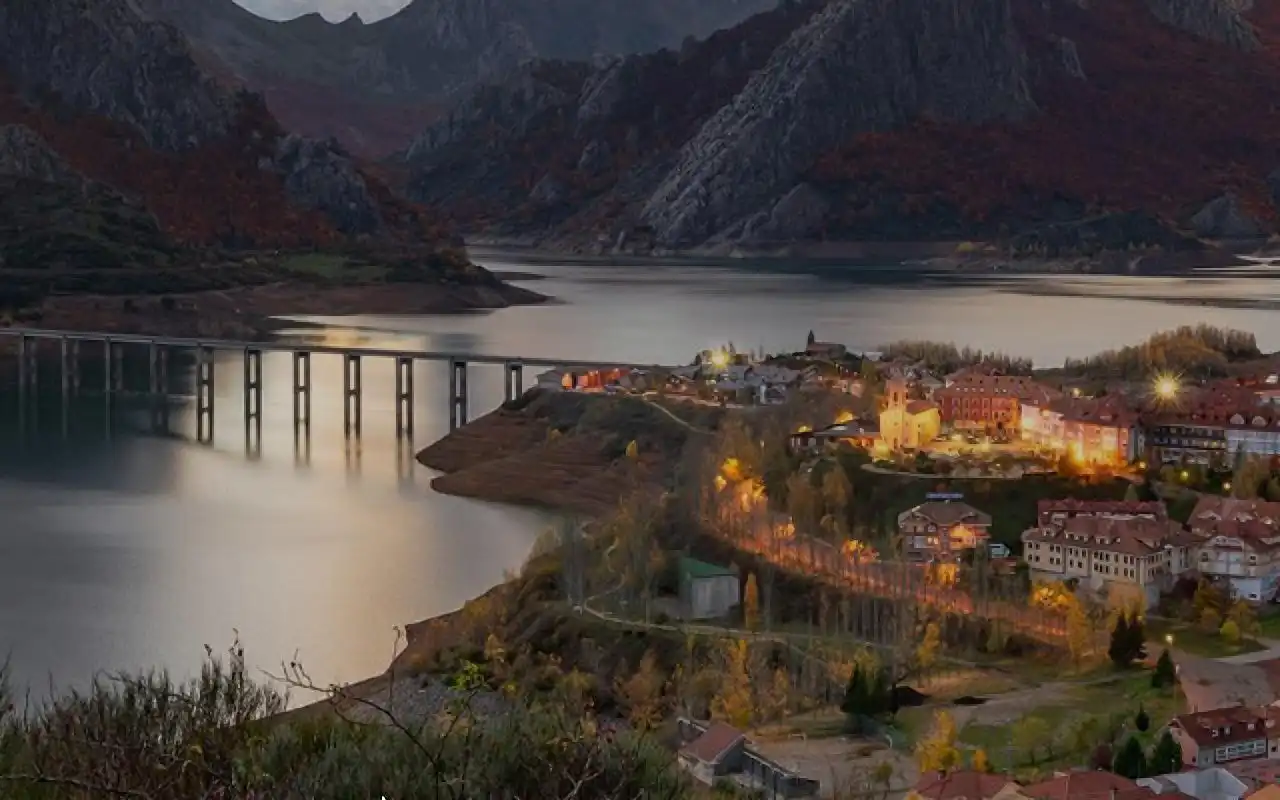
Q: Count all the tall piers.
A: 11